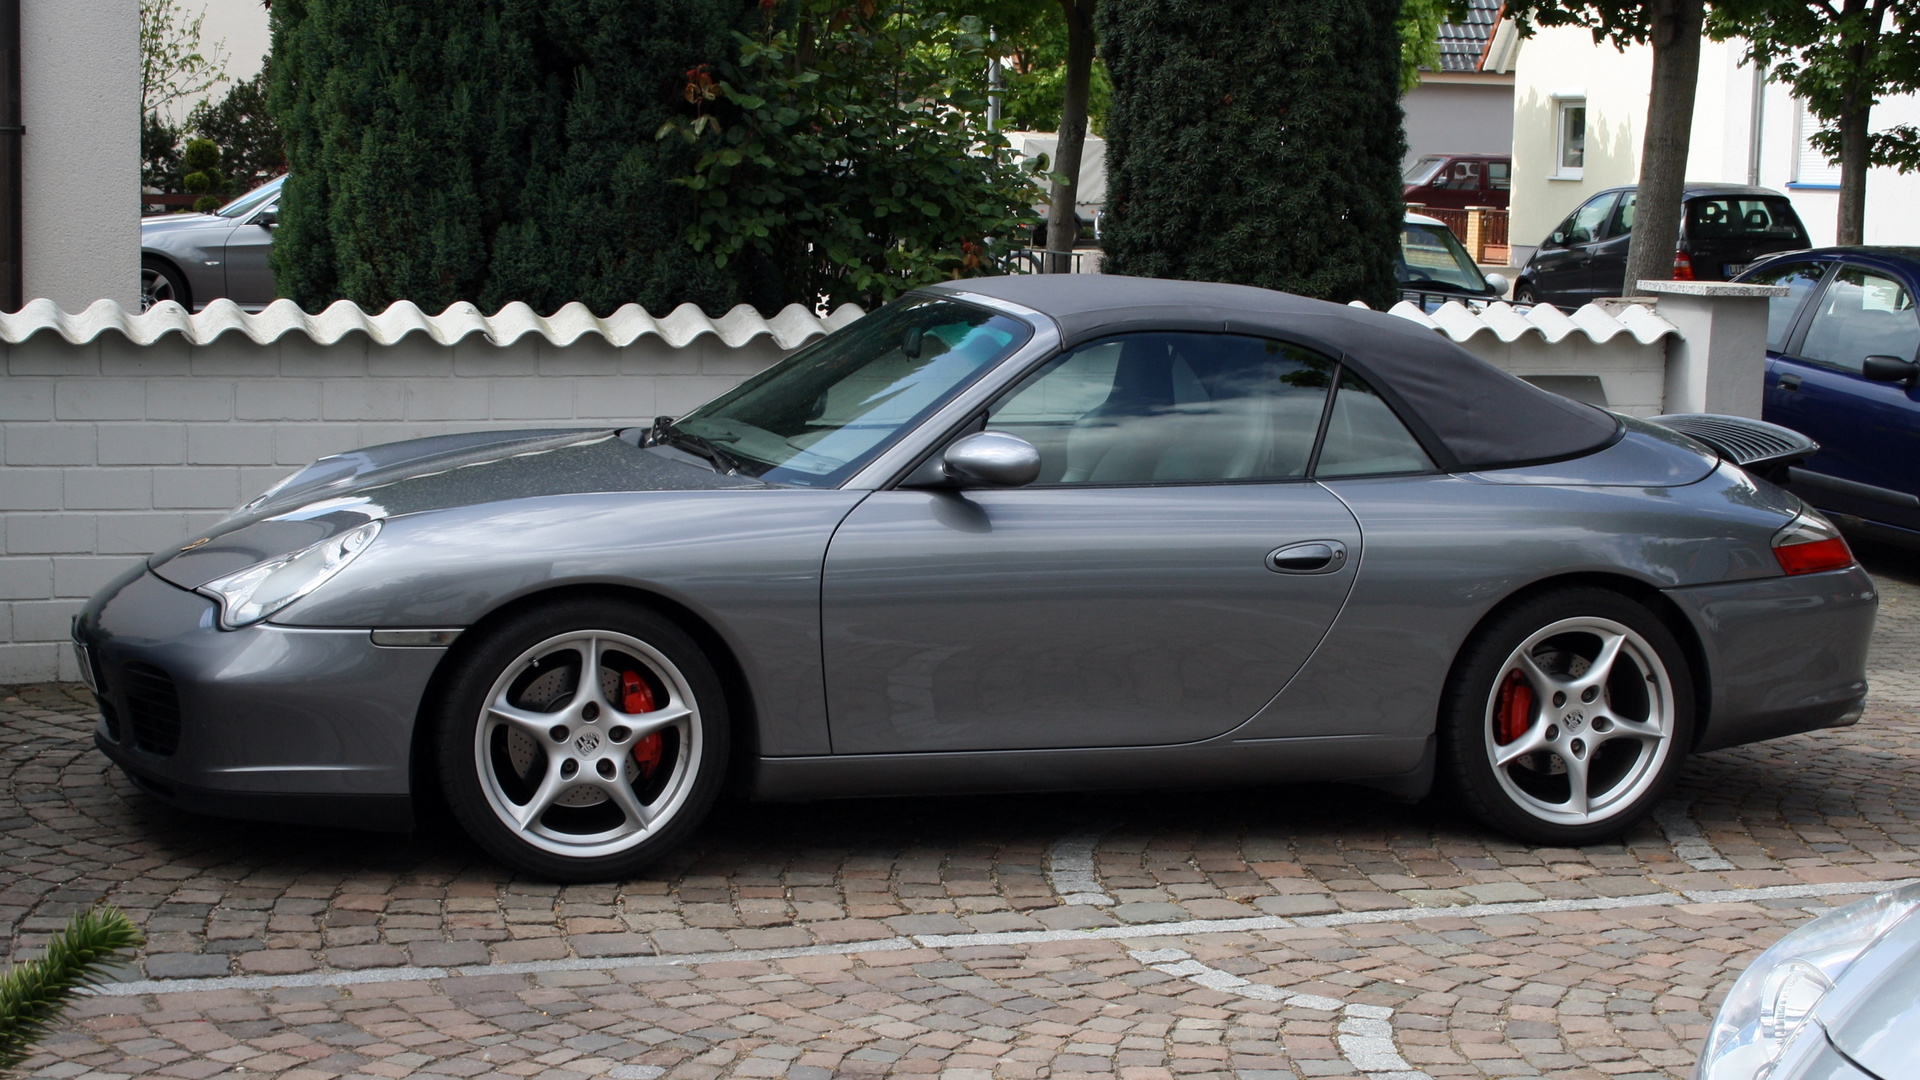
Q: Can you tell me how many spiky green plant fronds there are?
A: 1